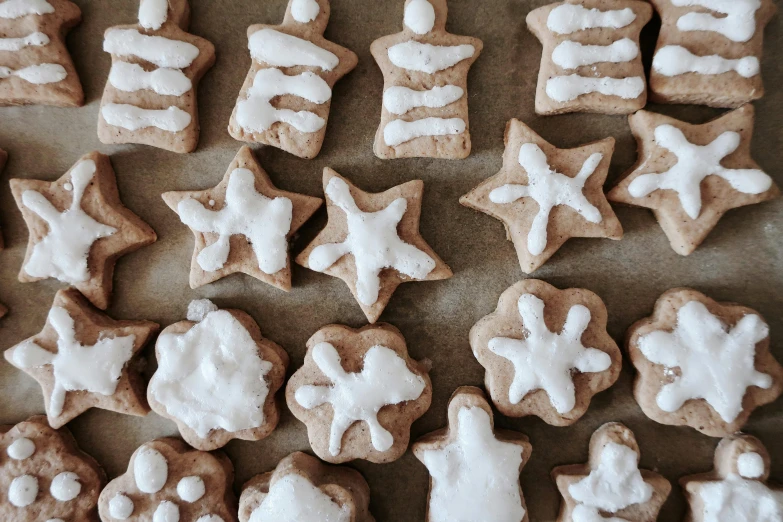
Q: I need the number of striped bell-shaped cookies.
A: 6